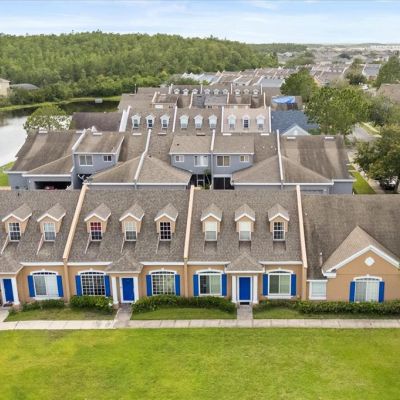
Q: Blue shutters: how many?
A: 12